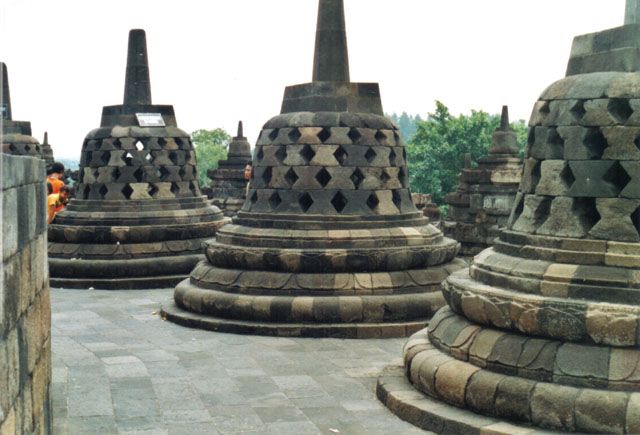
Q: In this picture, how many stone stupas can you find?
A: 7